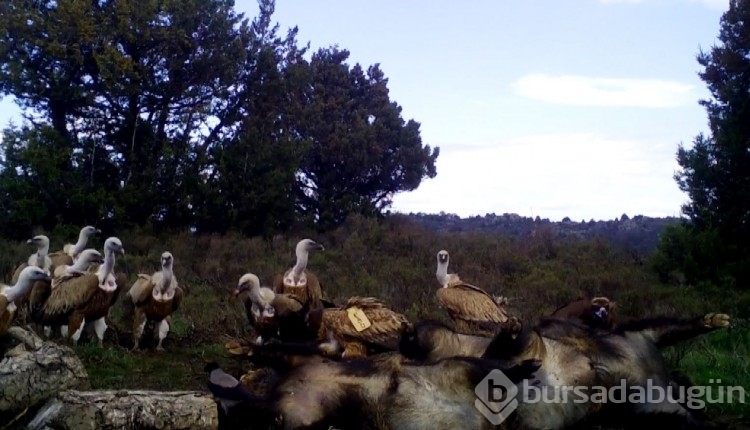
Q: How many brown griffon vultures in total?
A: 10